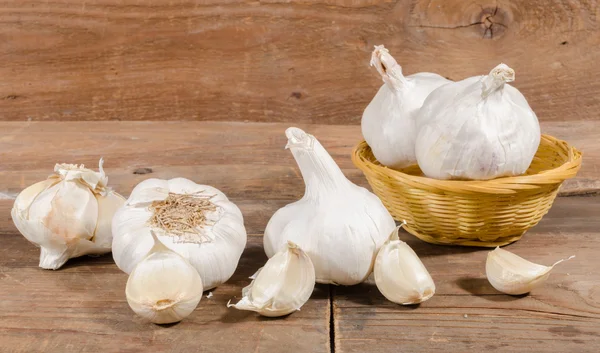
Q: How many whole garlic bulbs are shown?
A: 5